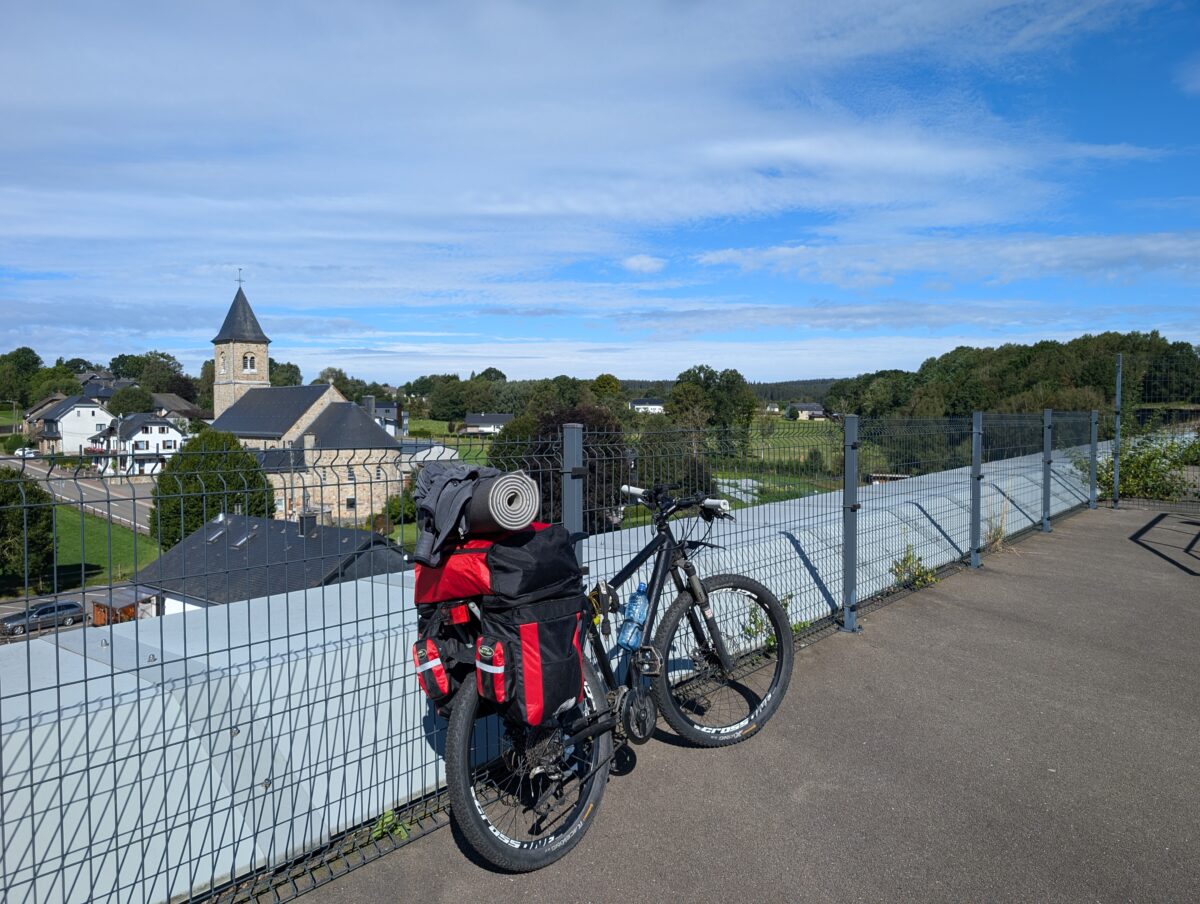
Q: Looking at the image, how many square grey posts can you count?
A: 6